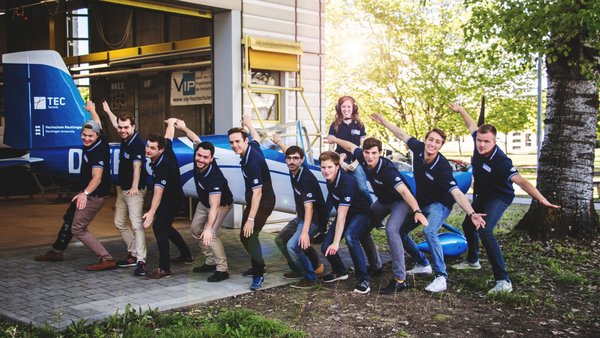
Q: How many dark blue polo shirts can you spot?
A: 11